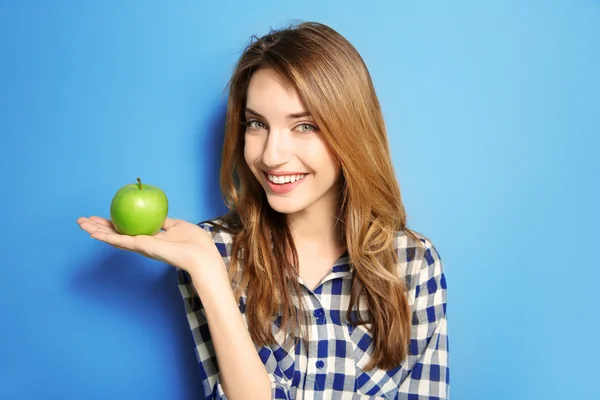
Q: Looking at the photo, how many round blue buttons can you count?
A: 2